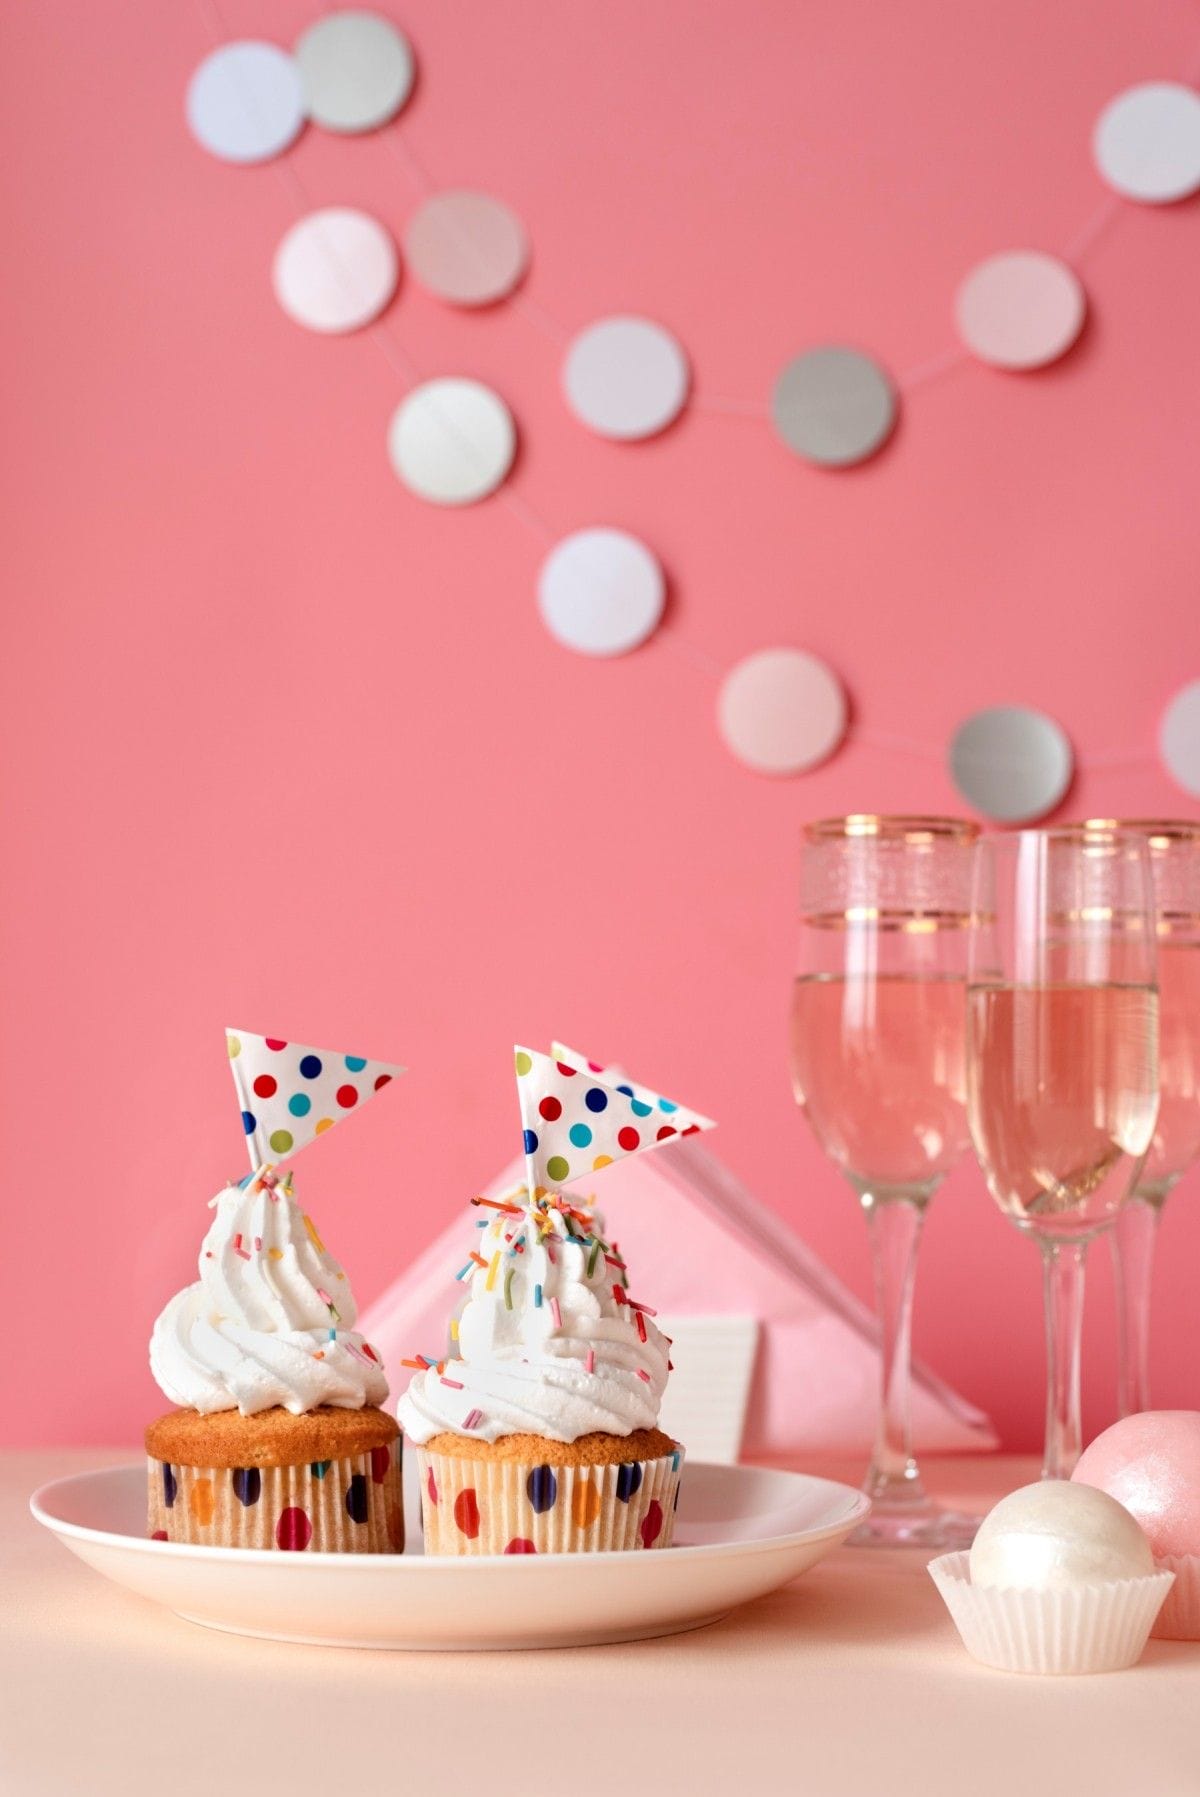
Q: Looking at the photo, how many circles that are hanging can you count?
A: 13